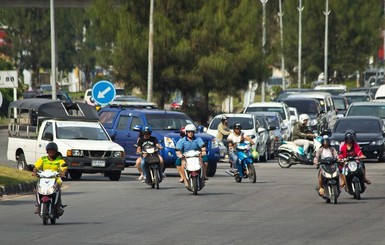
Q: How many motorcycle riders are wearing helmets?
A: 8